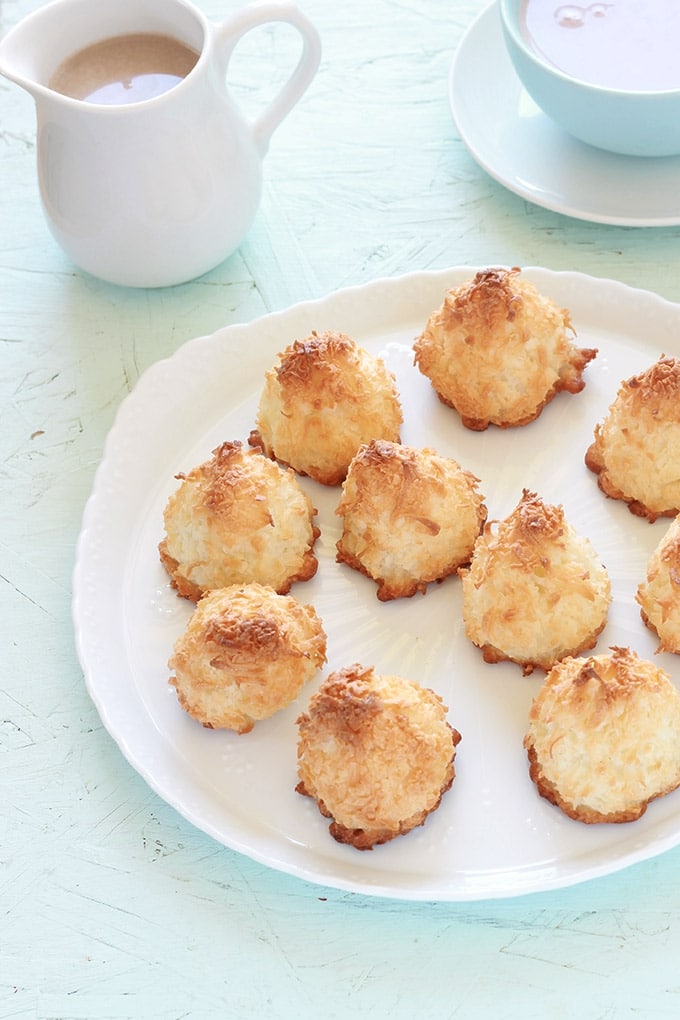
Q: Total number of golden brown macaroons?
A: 10